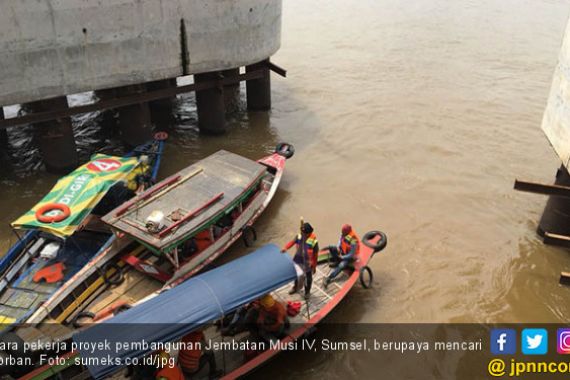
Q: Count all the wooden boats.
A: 3